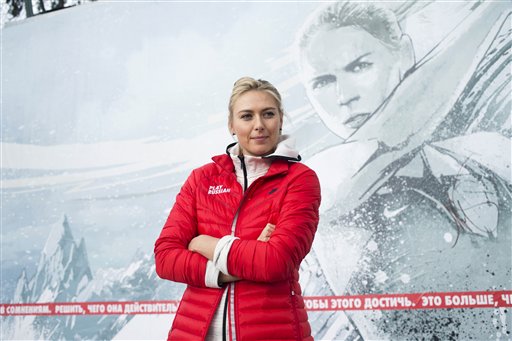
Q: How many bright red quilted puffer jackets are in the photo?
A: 1